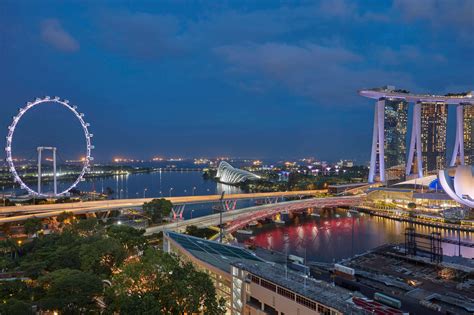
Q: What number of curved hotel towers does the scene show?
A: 3